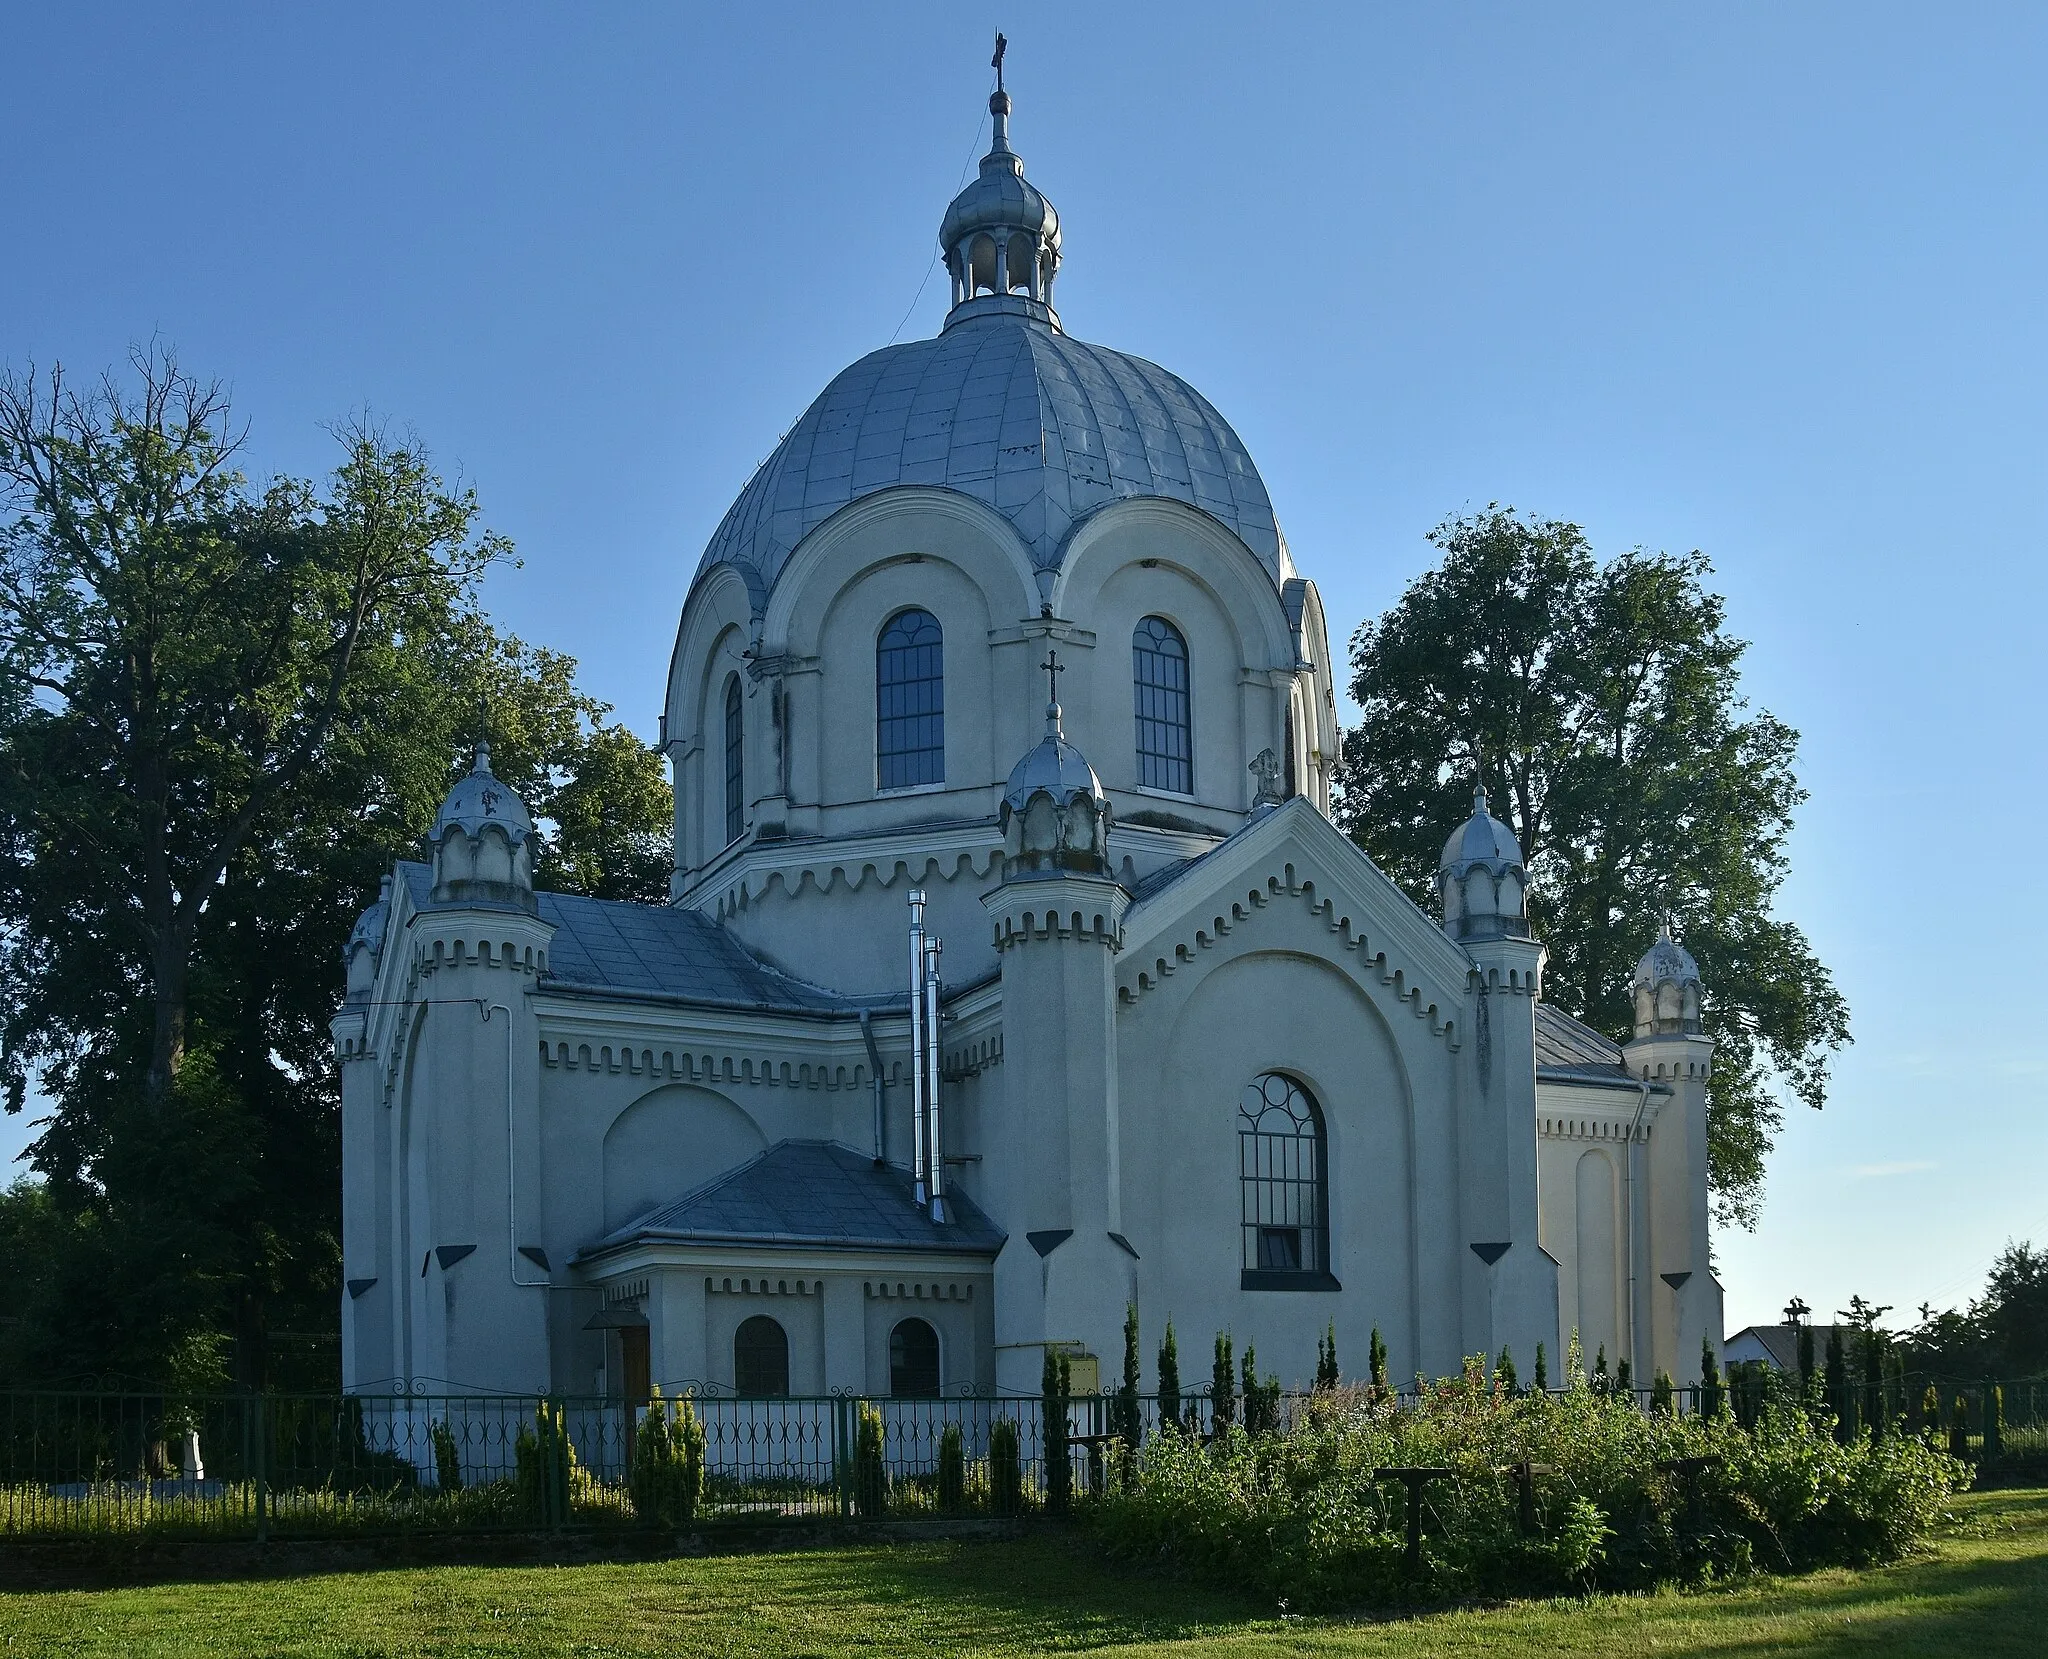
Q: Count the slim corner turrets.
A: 5